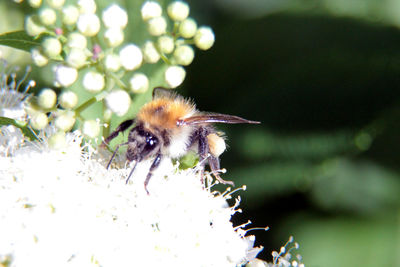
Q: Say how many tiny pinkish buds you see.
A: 2